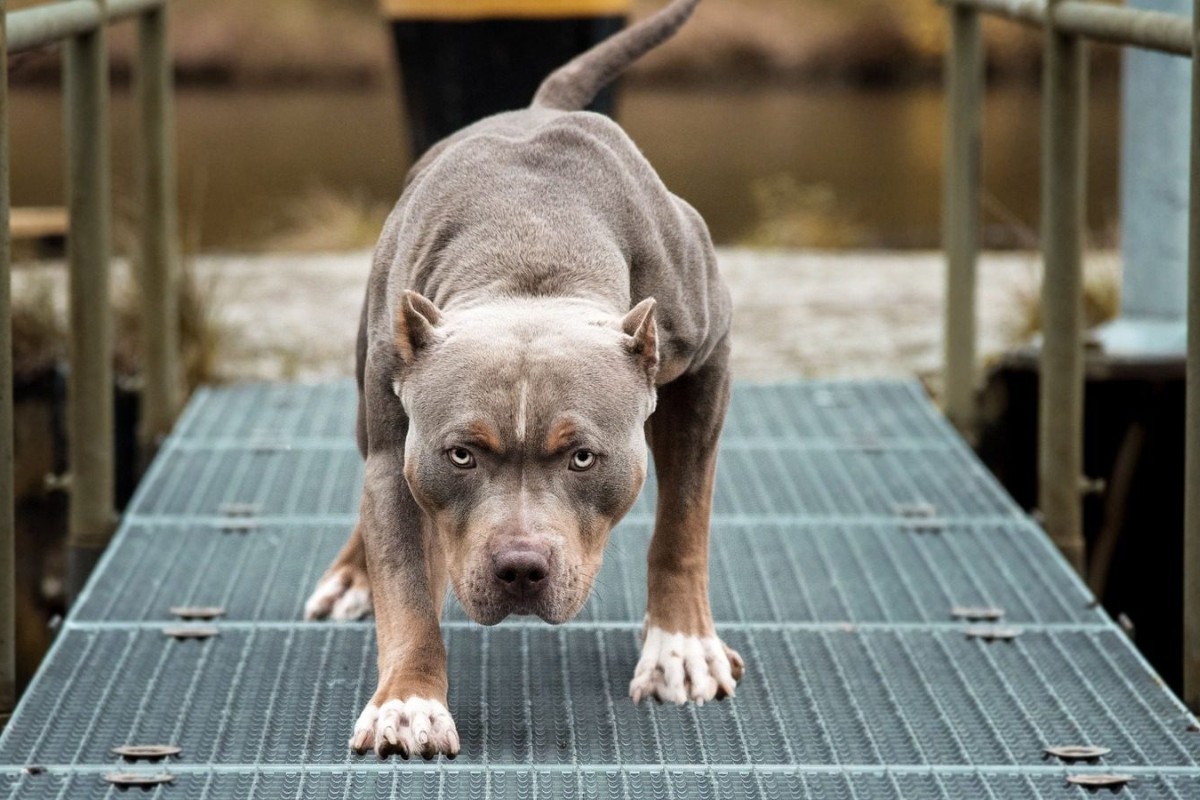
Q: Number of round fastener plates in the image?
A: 12